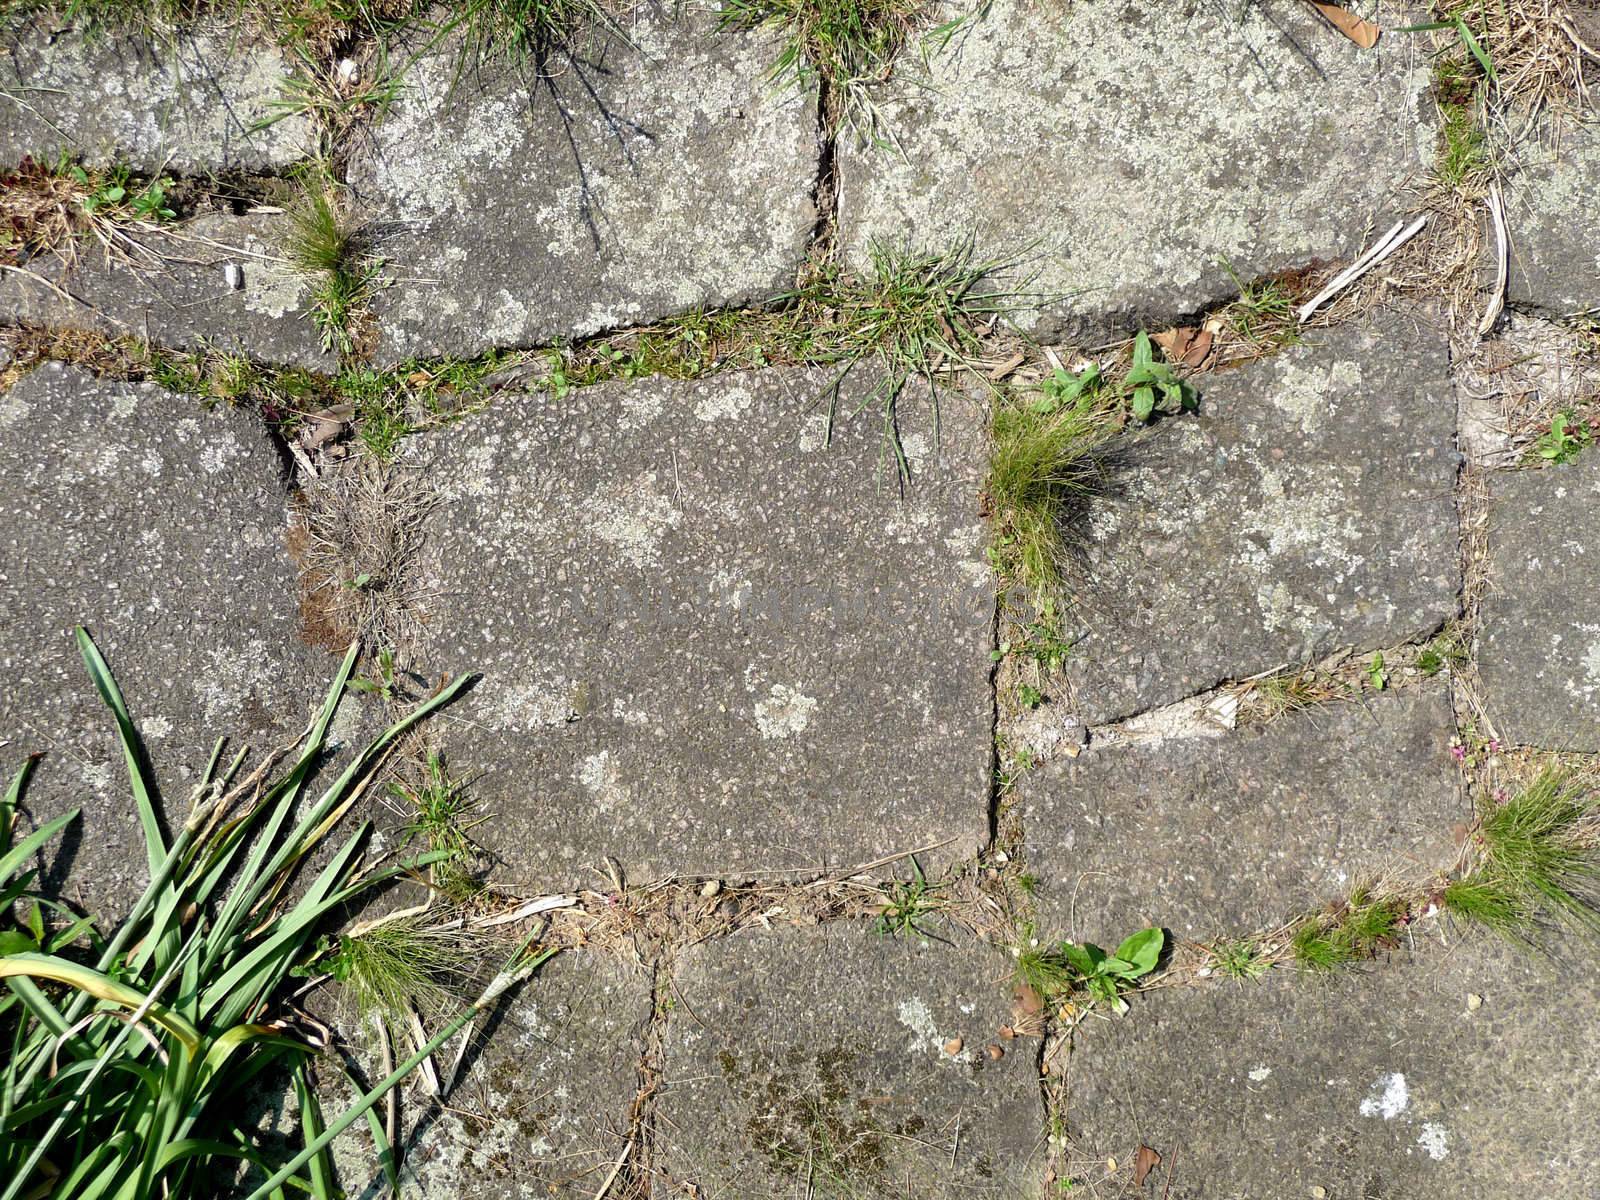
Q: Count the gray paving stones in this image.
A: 13